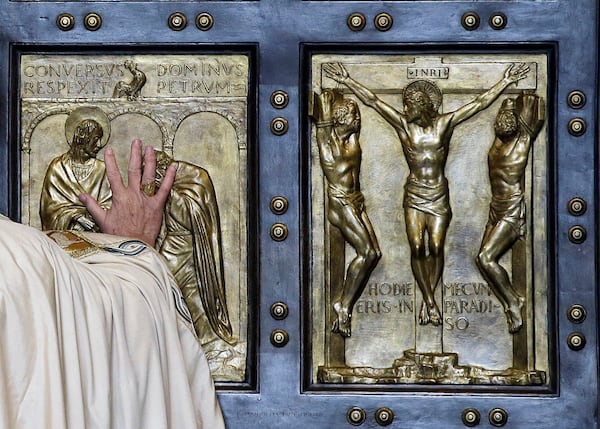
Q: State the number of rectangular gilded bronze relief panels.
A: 2